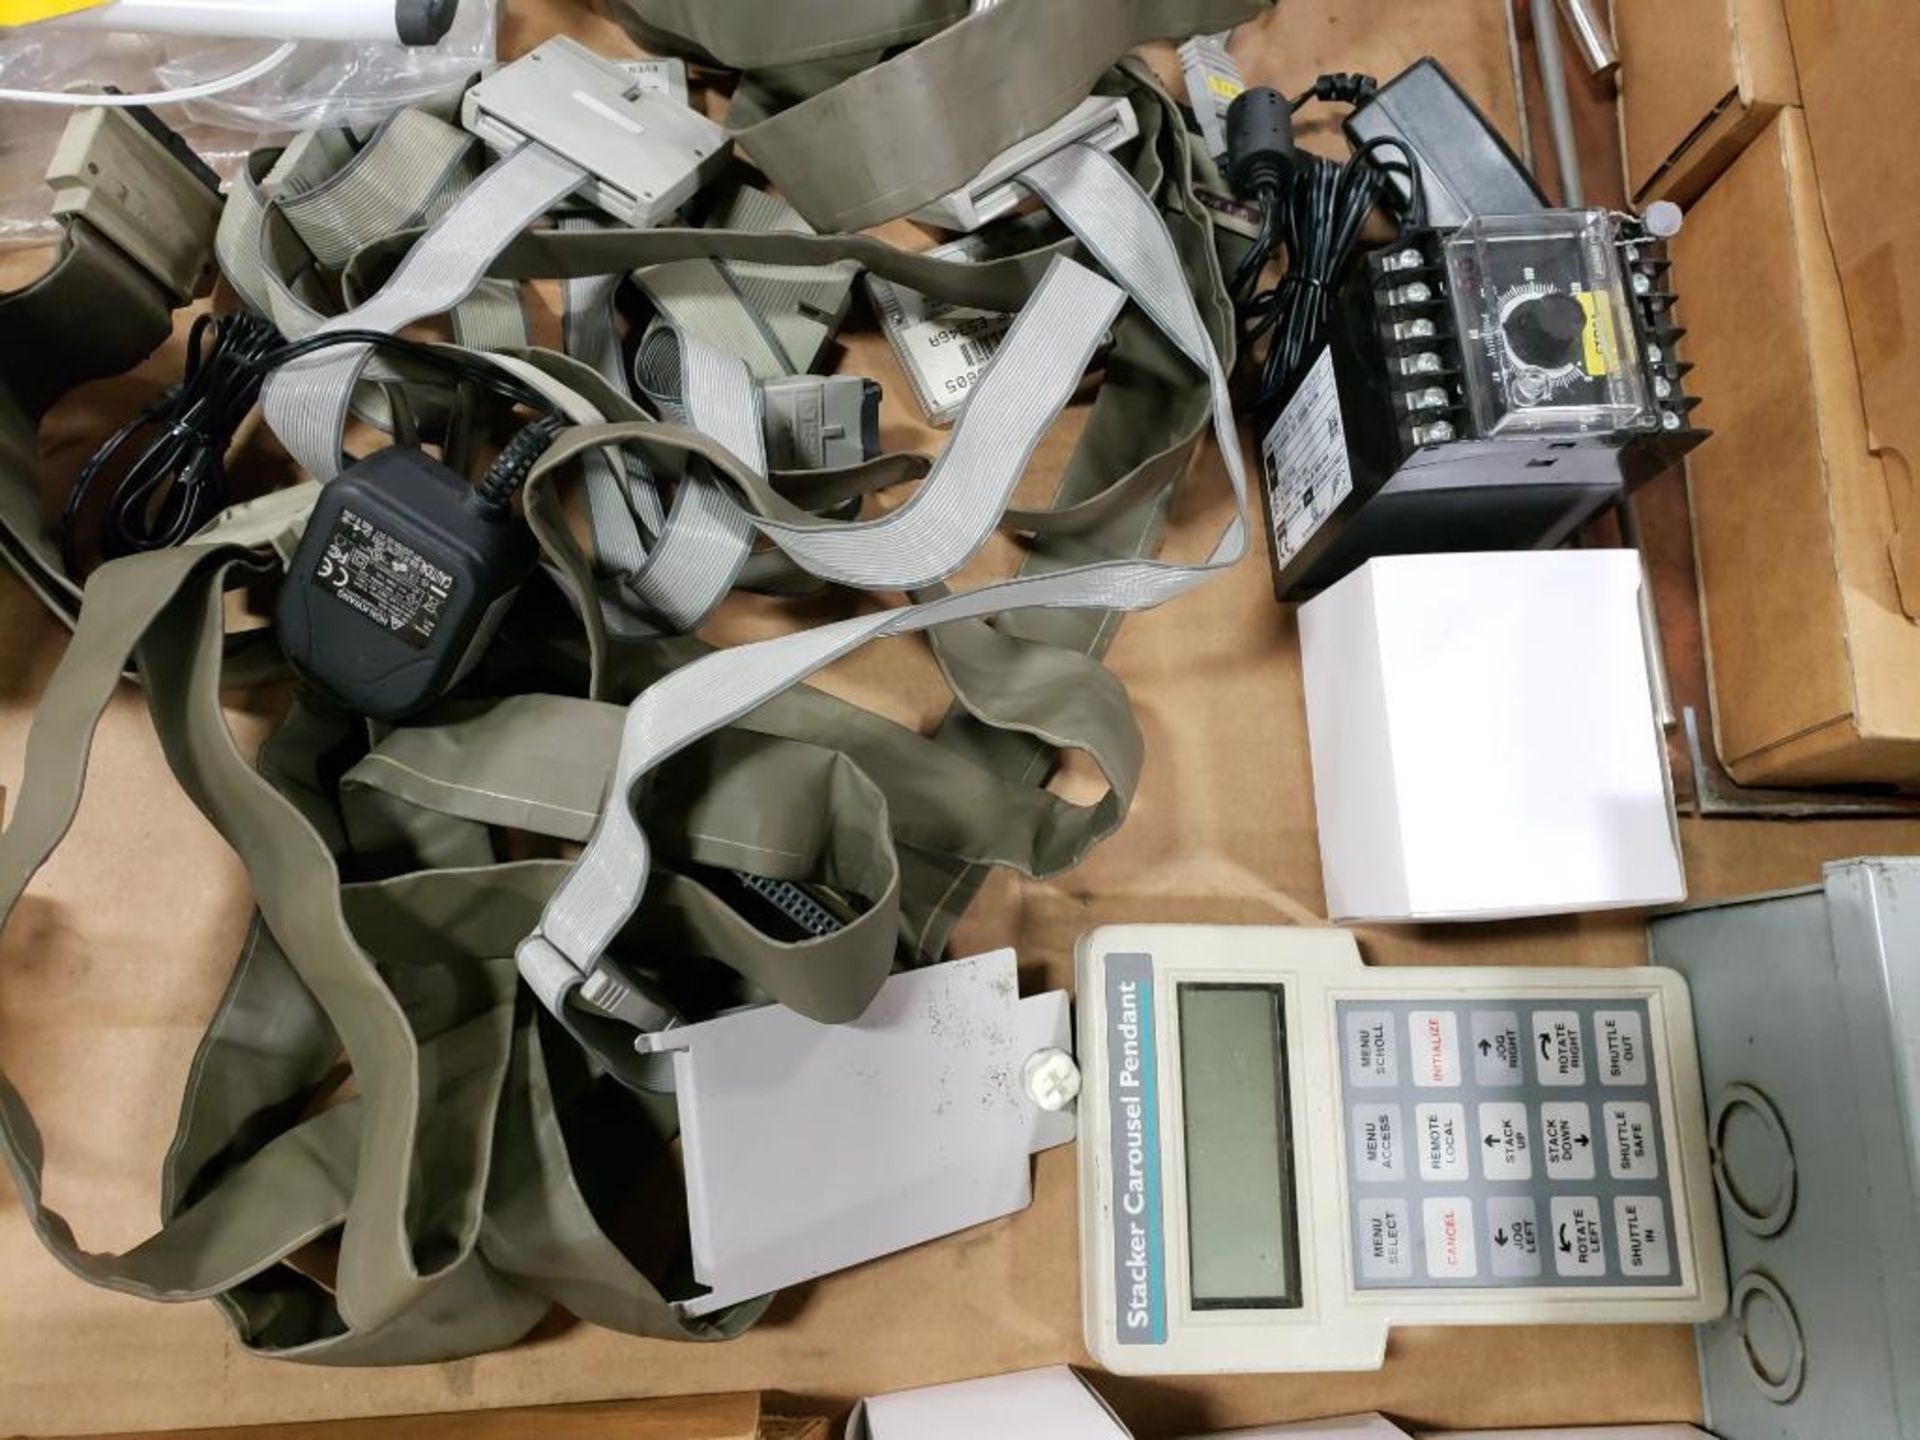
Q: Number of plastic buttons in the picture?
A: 15